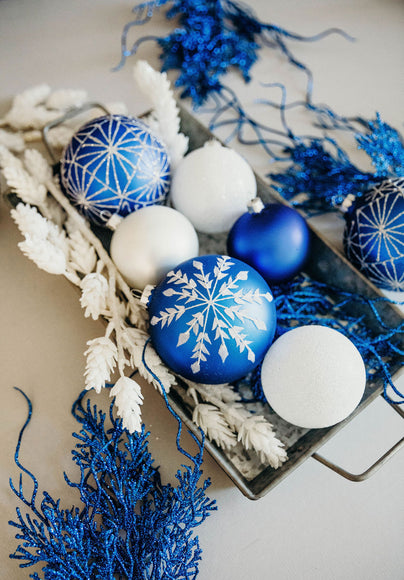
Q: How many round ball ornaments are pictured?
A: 7